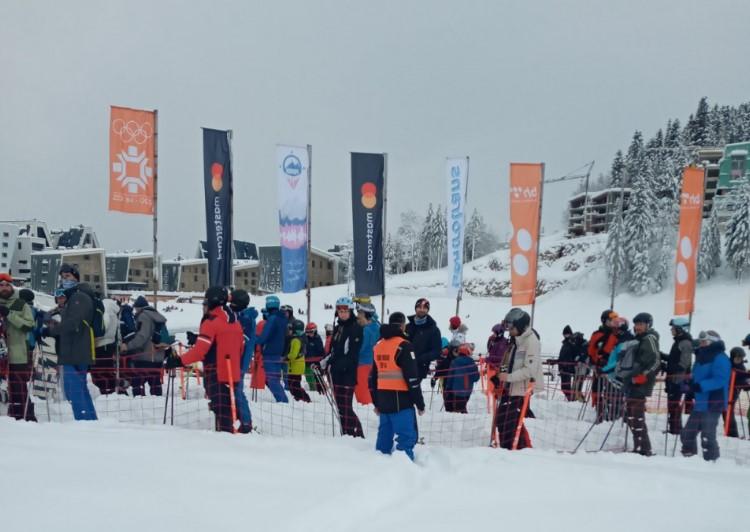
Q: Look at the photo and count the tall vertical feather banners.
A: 7